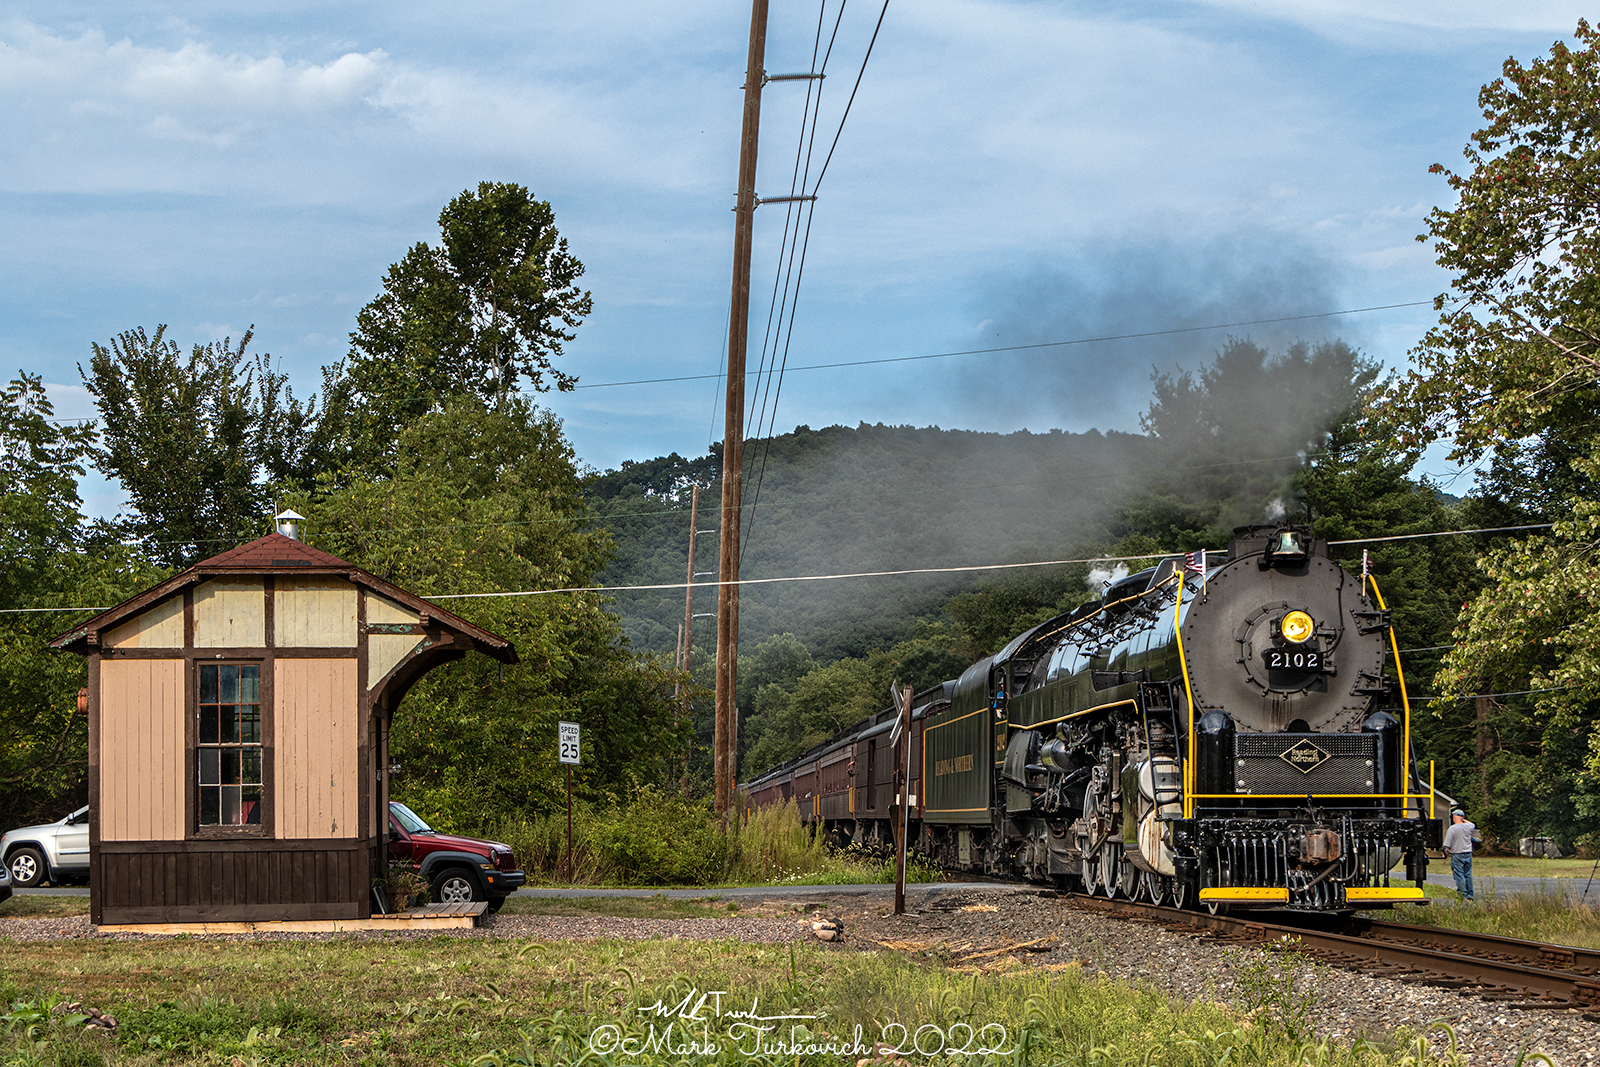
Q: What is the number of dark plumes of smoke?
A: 1